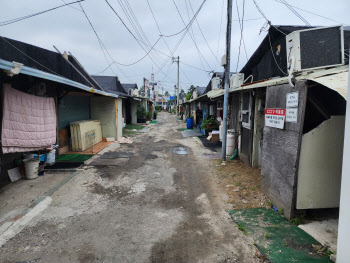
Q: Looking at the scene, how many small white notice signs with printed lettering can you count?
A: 2